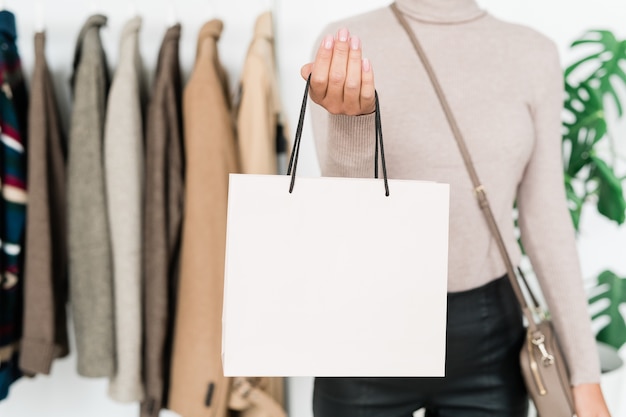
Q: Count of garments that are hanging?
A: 7